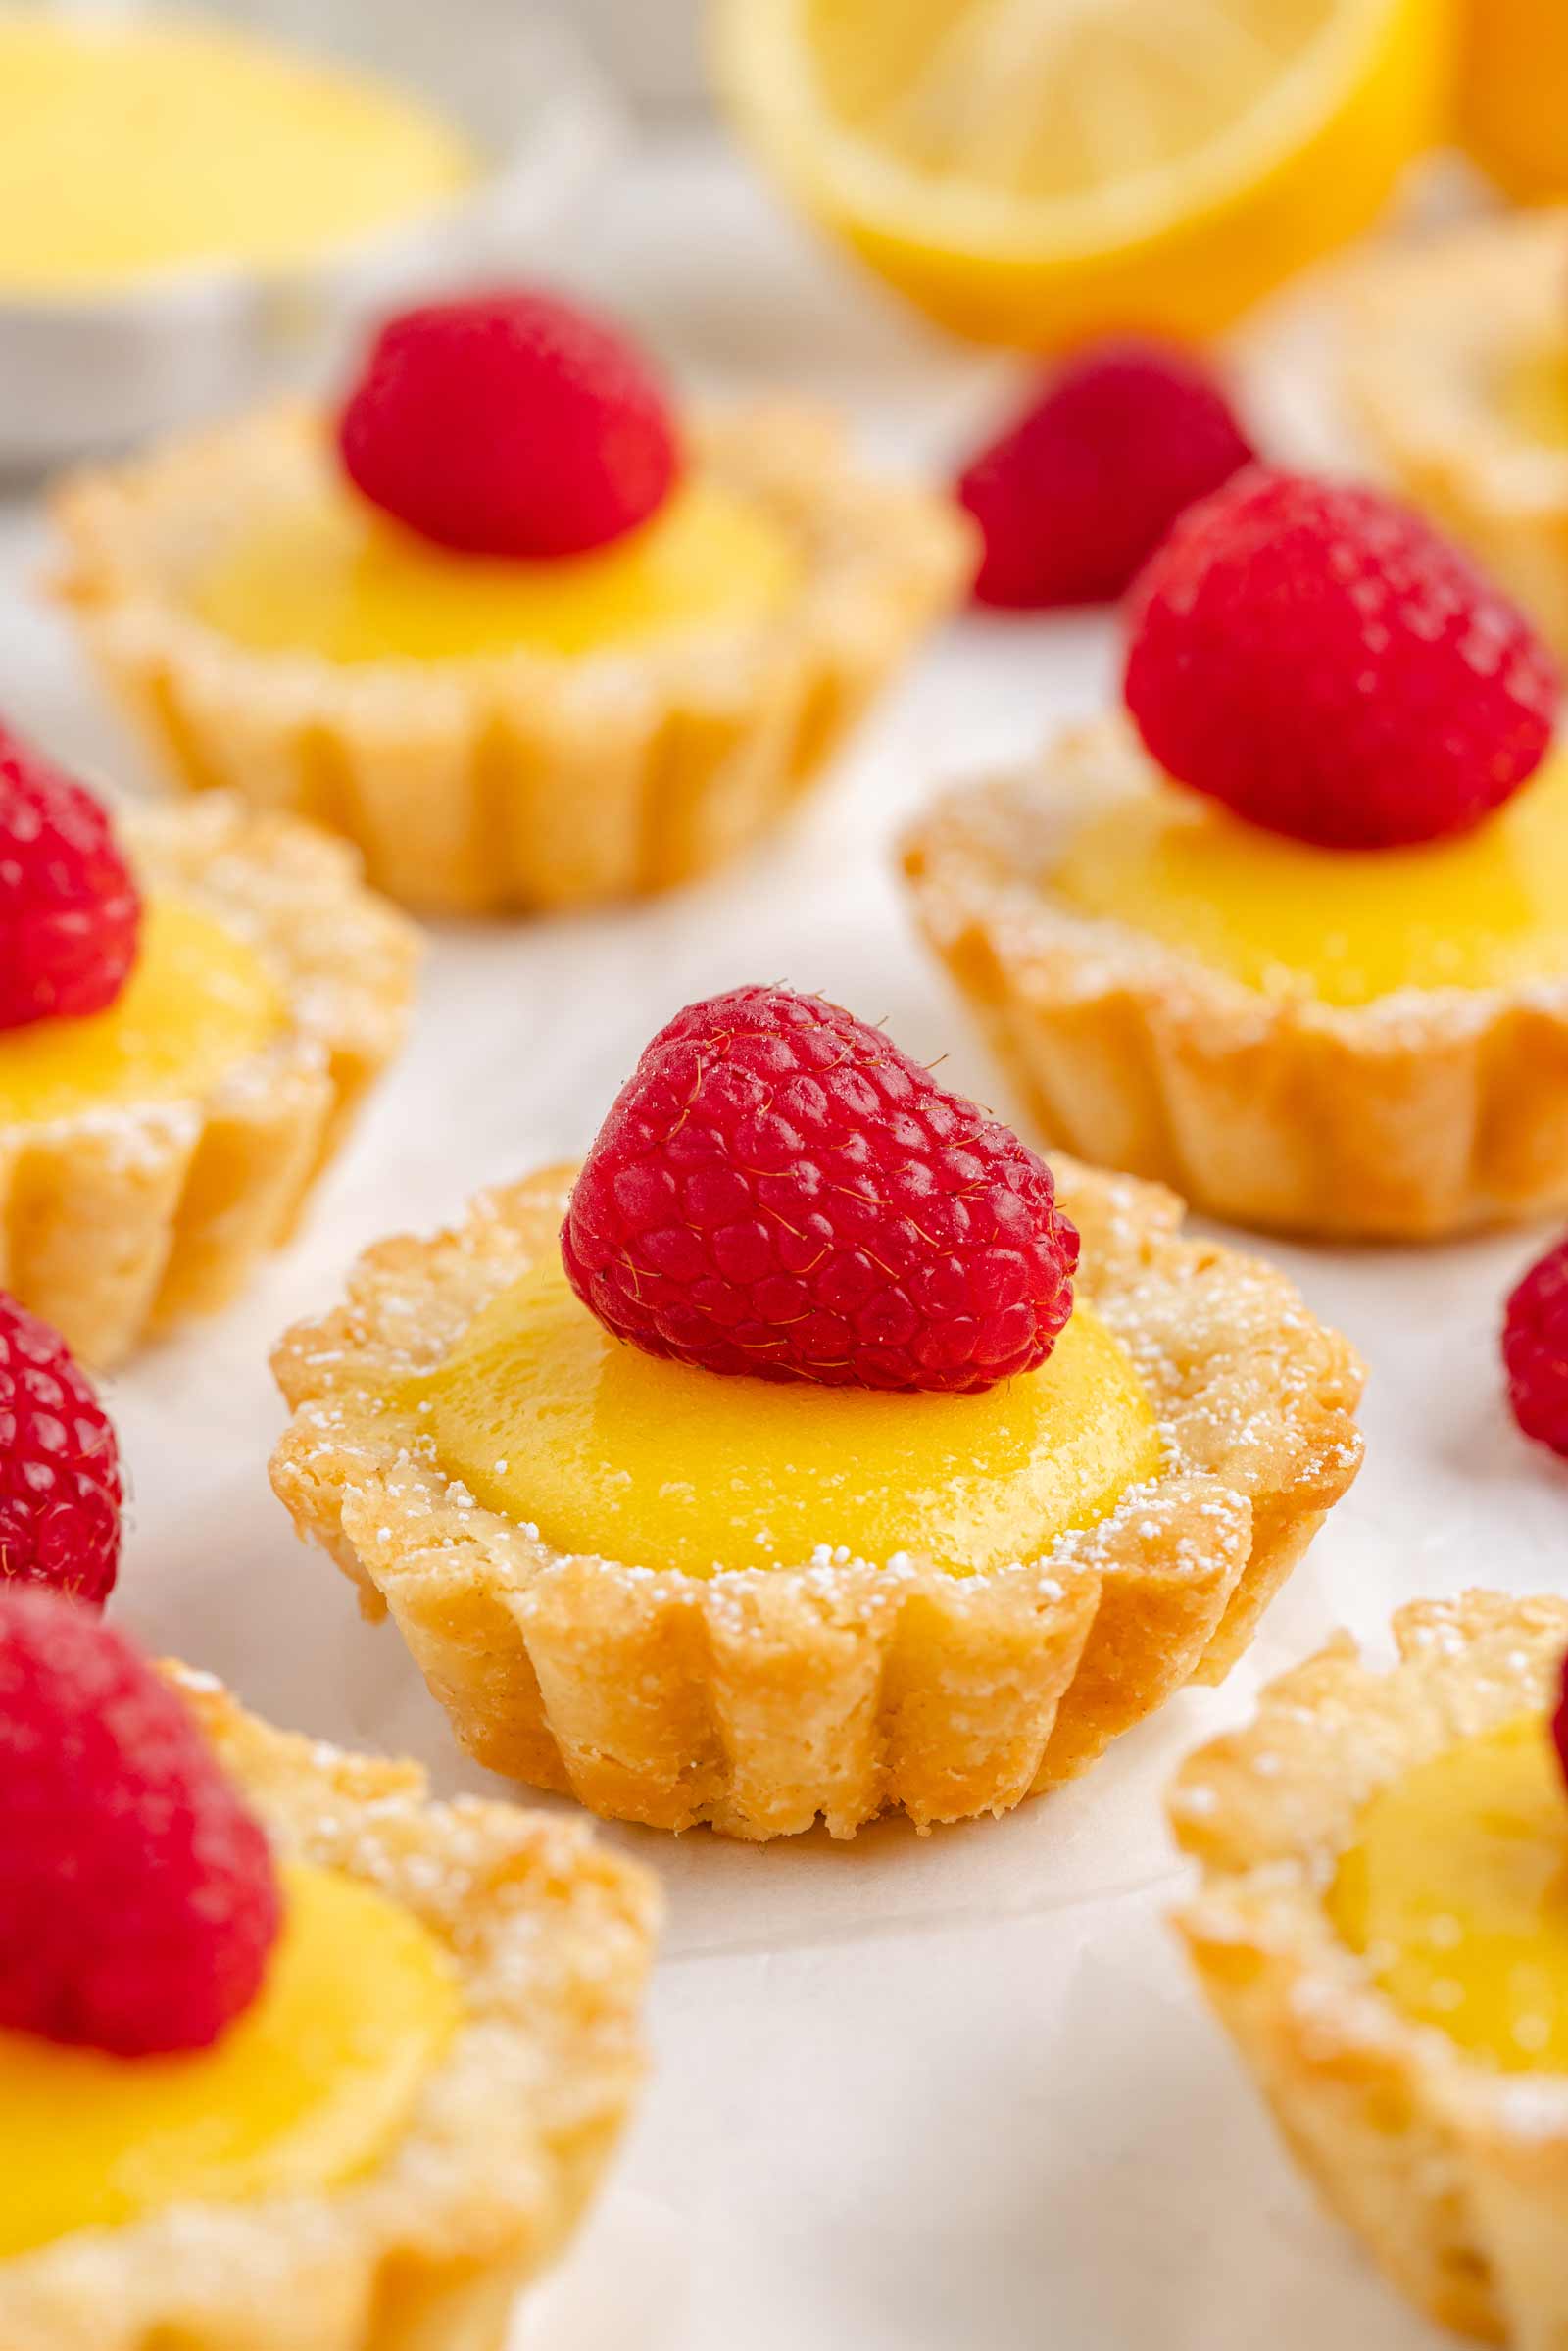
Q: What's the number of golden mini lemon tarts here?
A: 7